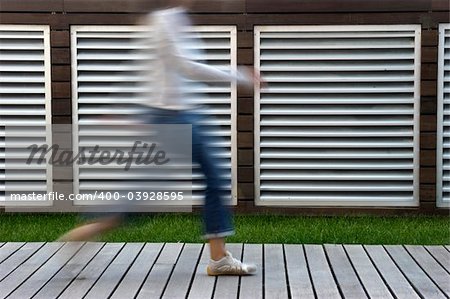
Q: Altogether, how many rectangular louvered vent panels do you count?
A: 4